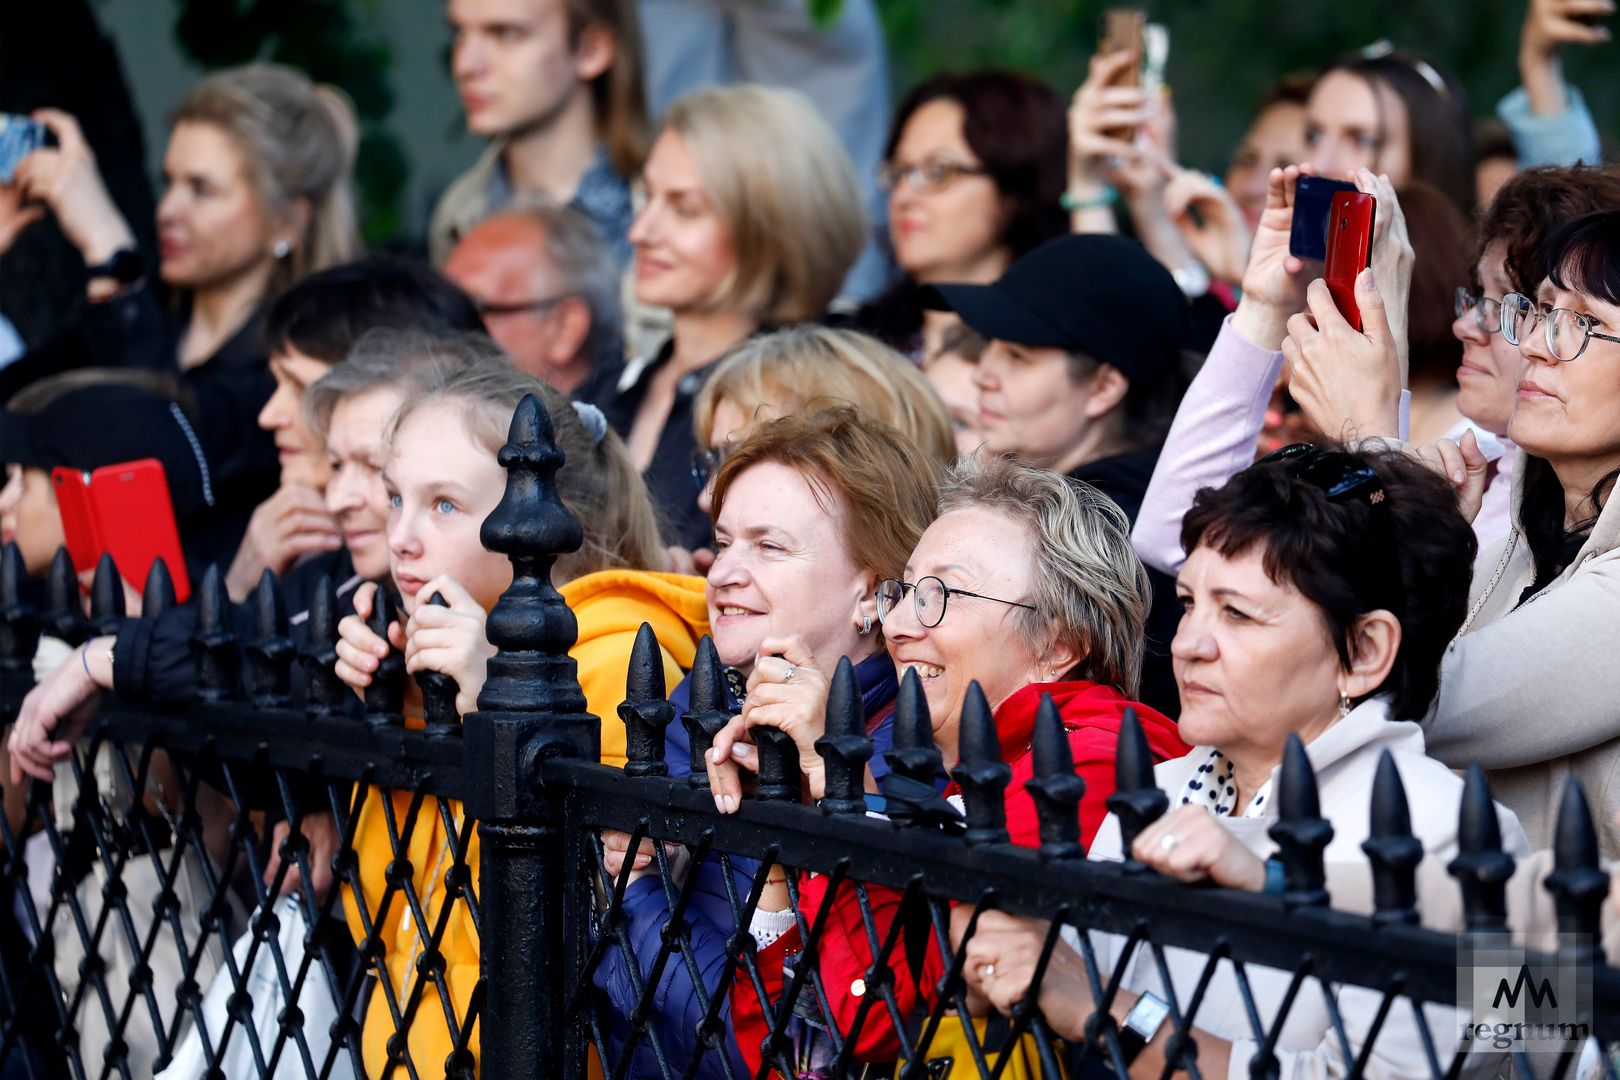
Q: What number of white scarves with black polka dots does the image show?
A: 1